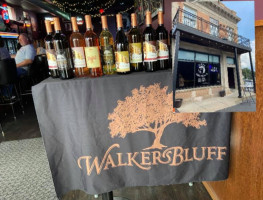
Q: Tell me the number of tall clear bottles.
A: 3